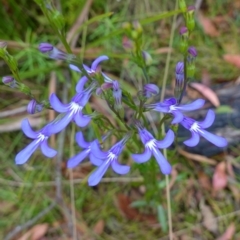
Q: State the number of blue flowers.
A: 8